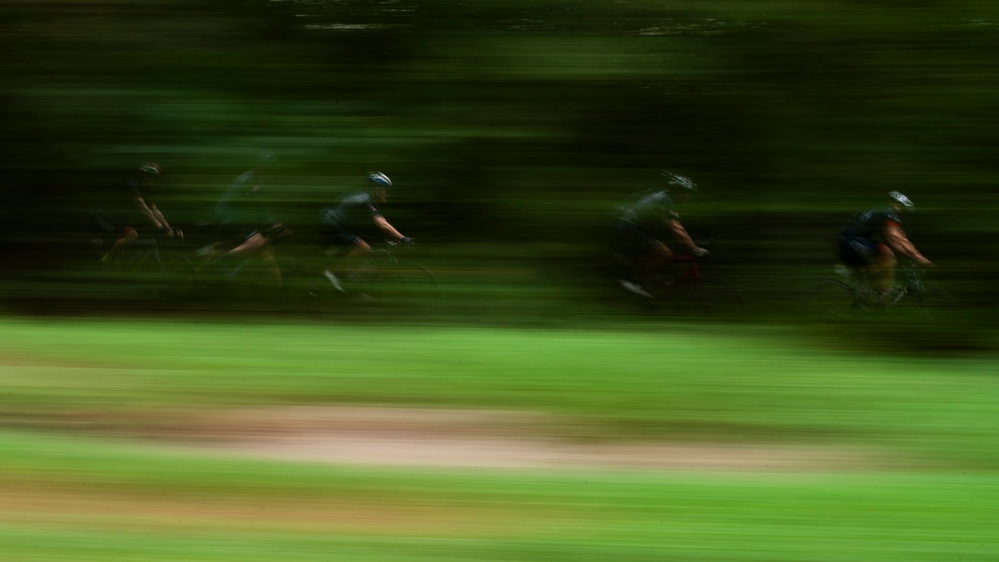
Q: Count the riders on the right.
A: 2